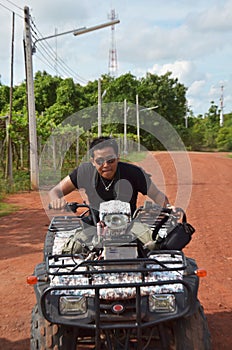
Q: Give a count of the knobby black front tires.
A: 2